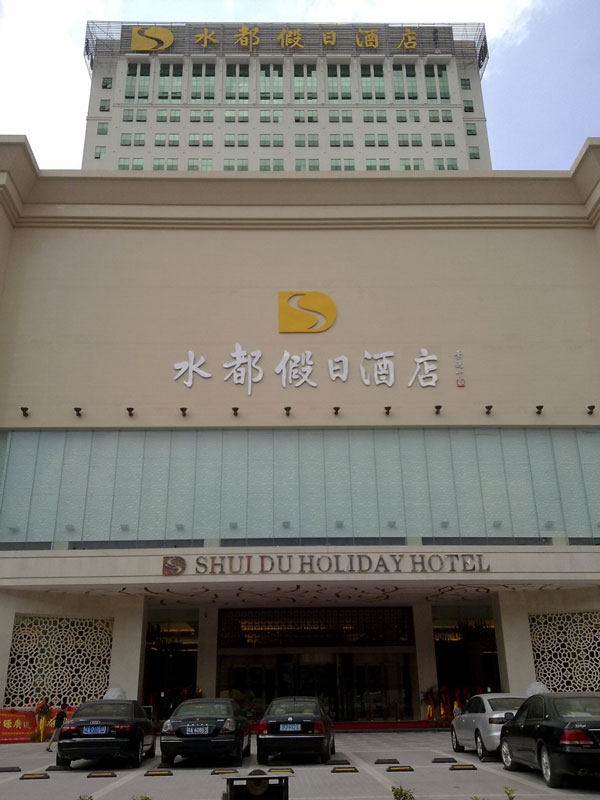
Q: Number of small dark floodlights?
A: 12